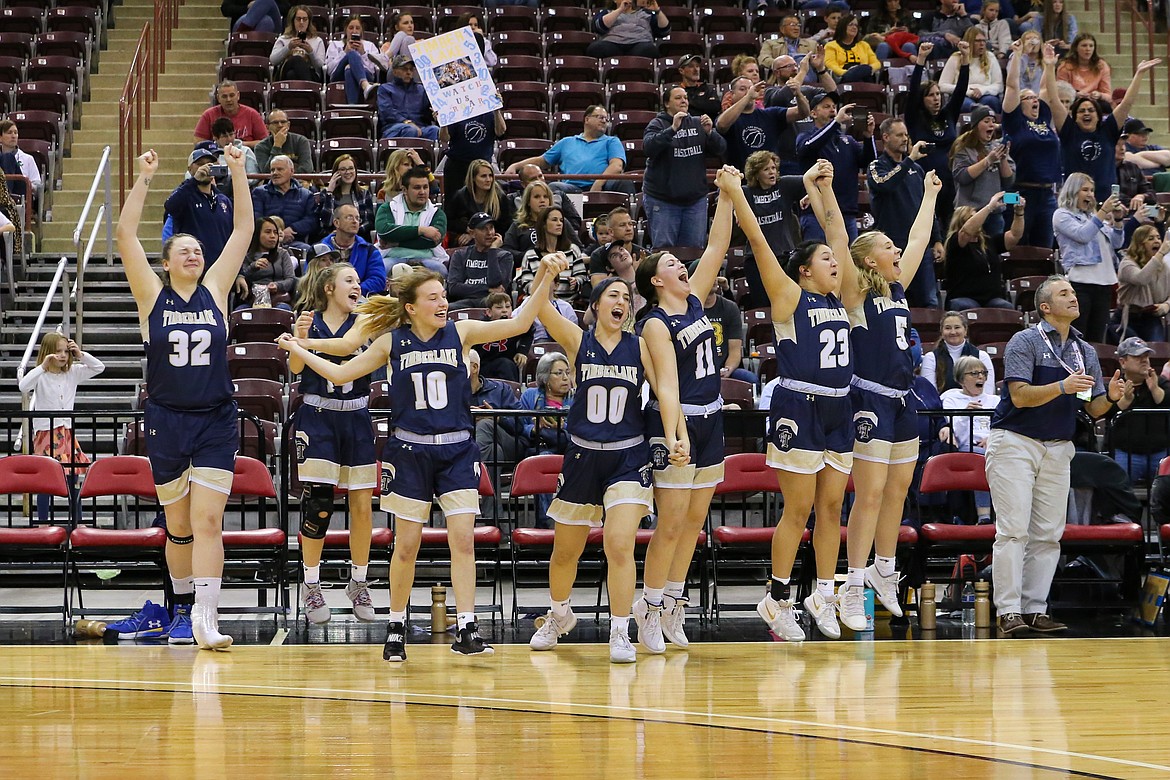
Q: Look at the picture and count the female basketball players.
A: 7